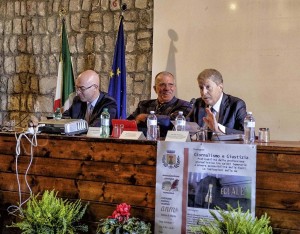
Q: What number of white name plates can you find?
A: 3